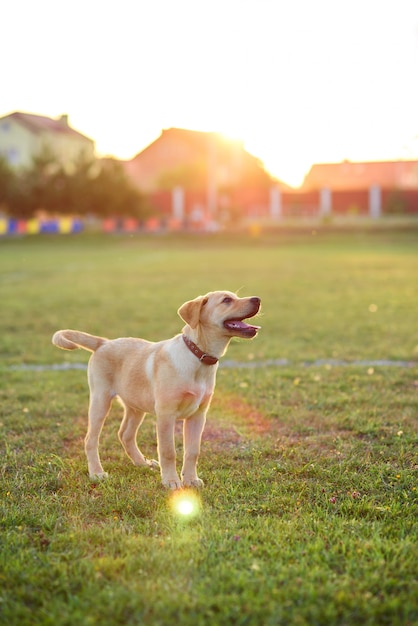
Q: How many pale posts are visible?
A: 4